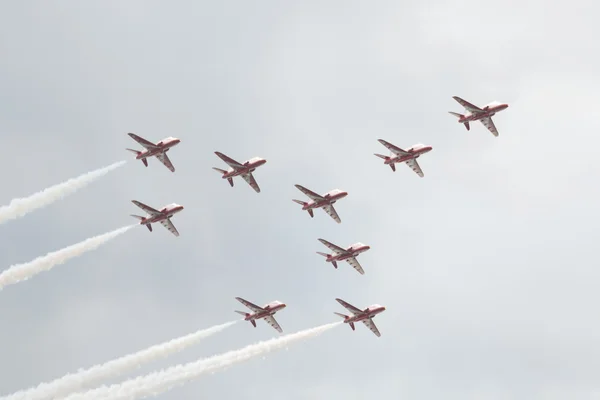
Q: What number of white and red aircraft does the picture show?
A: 9